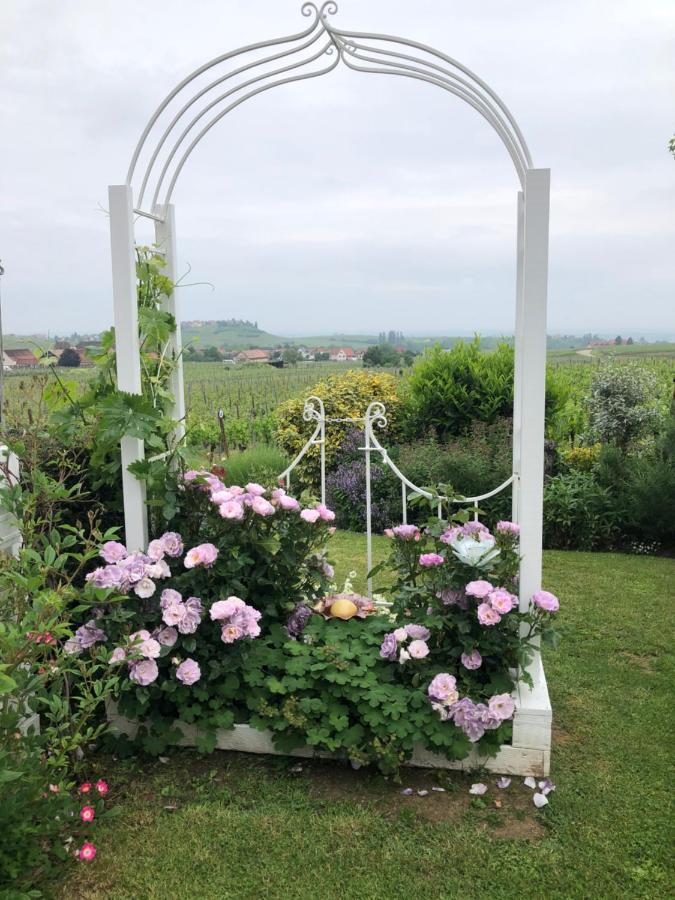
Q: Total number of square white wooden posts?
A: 4